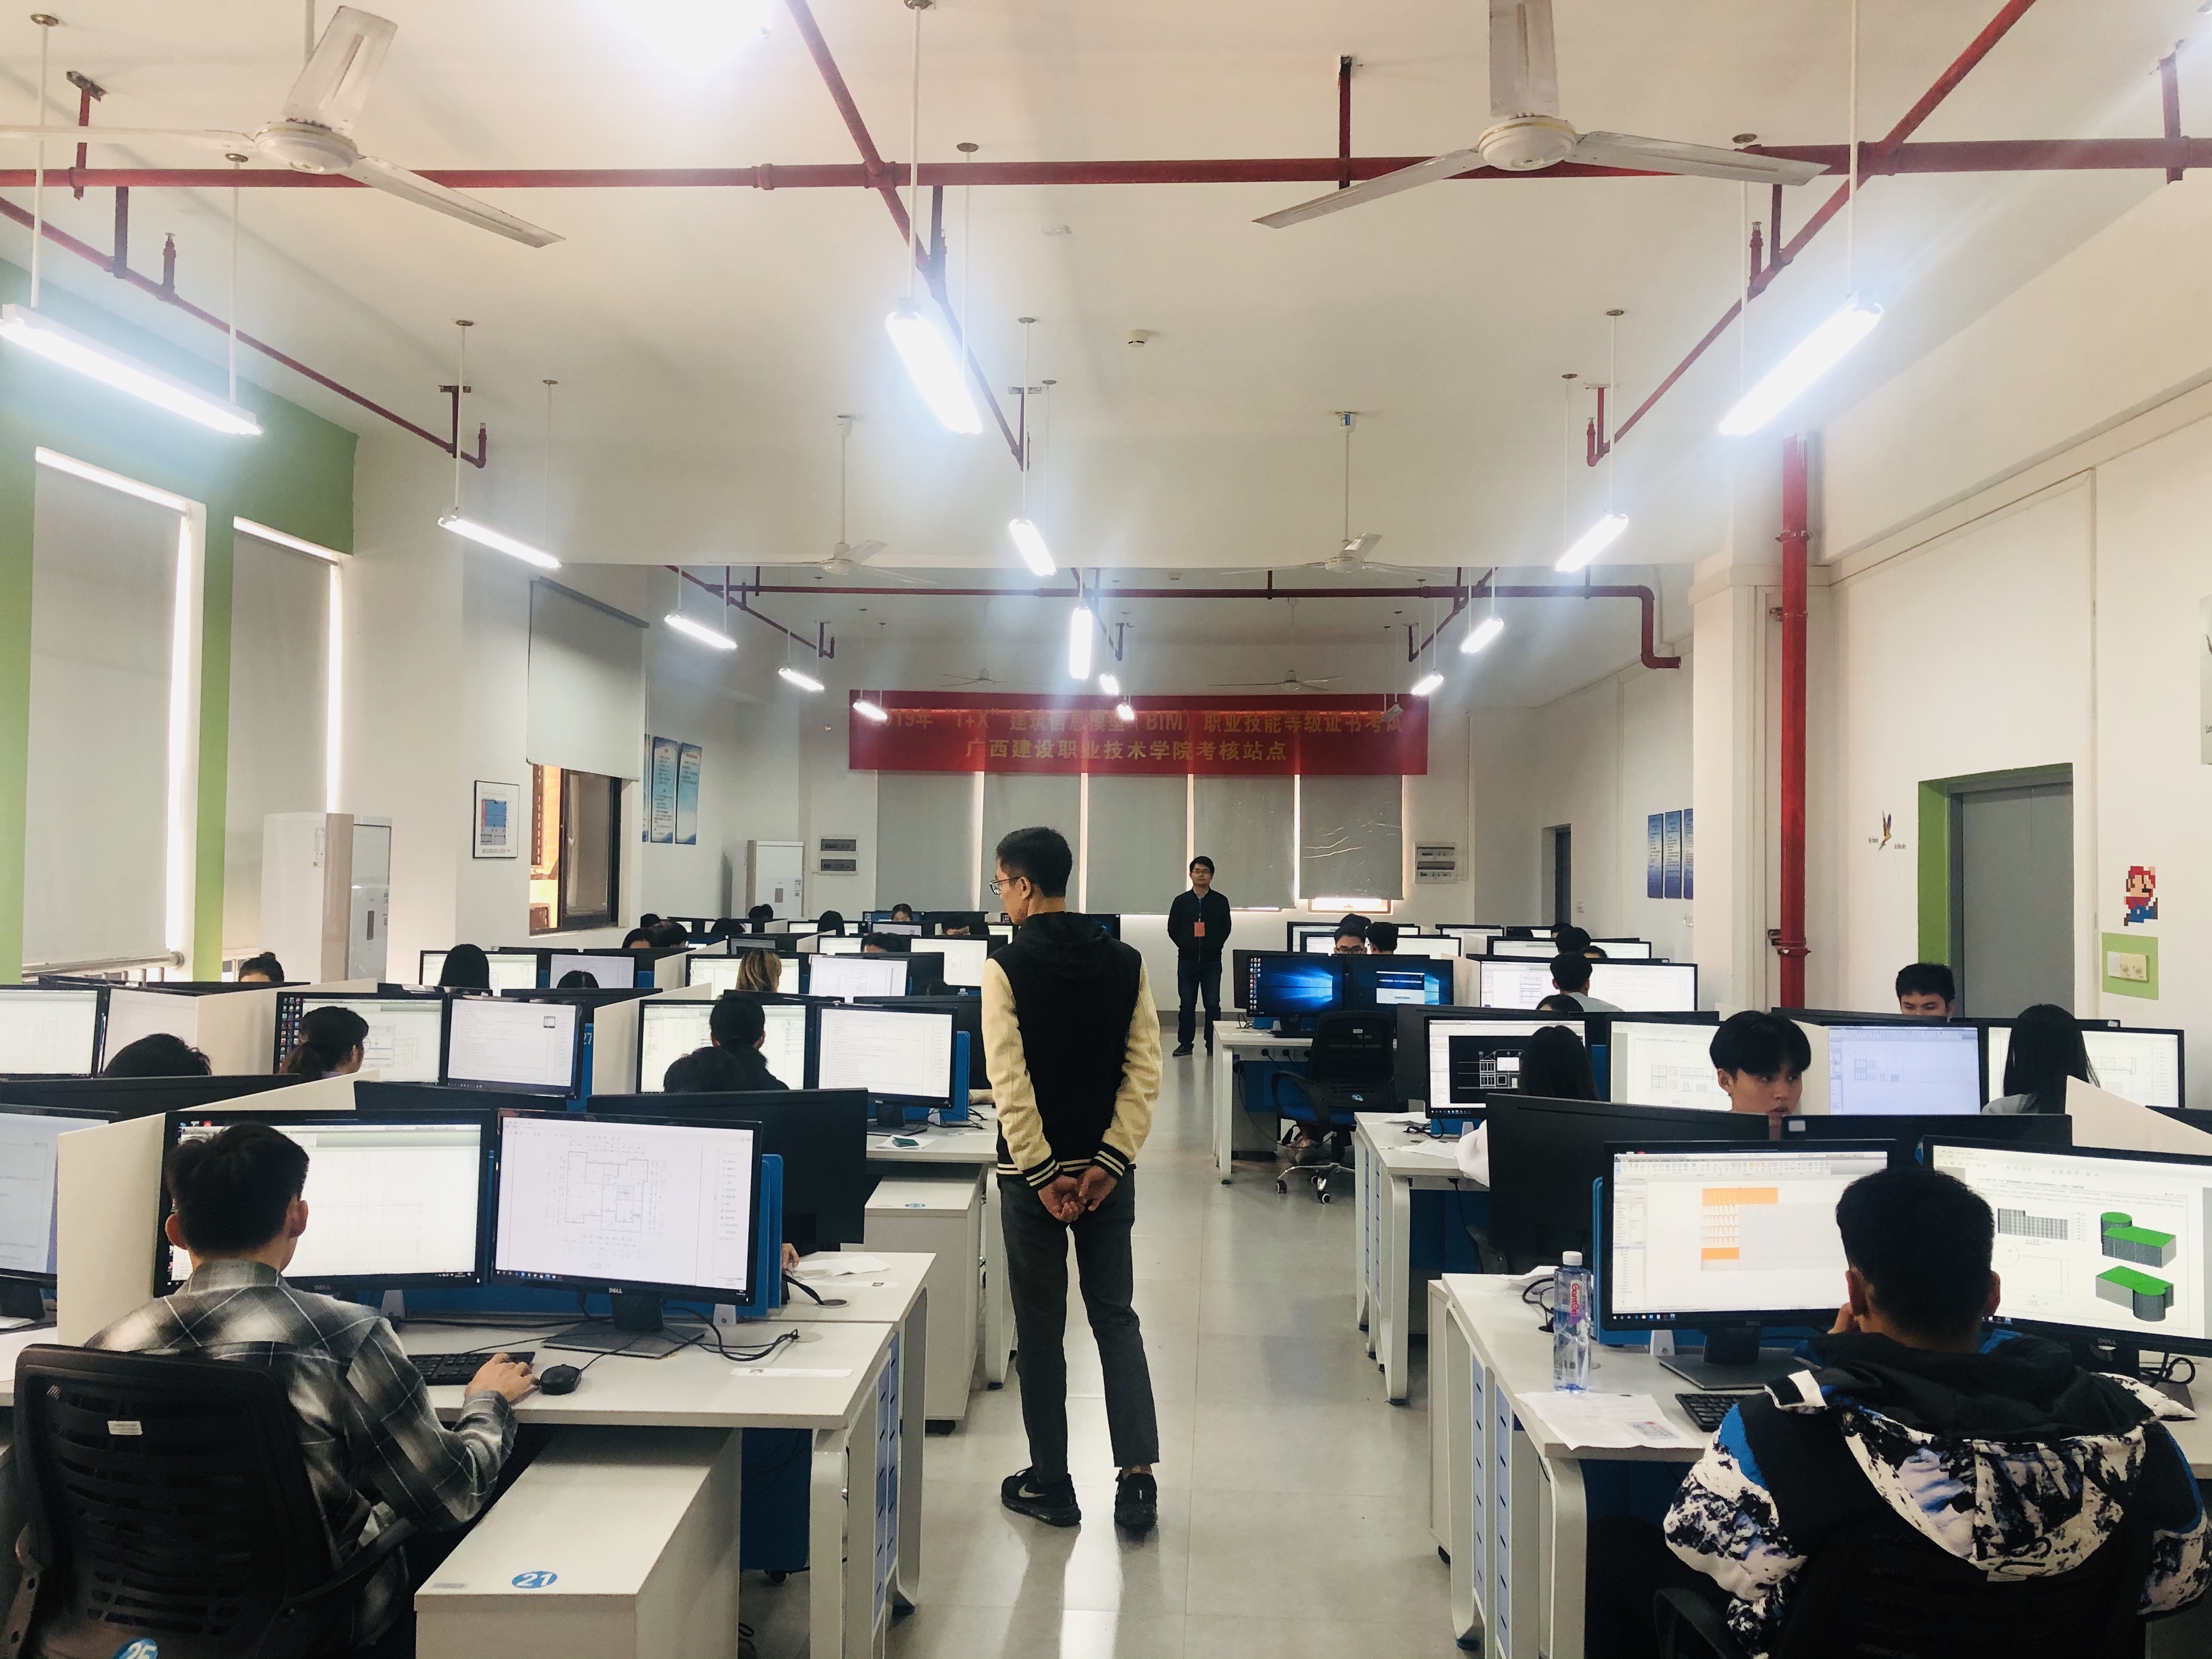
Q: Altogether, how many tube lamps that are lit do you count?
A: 14